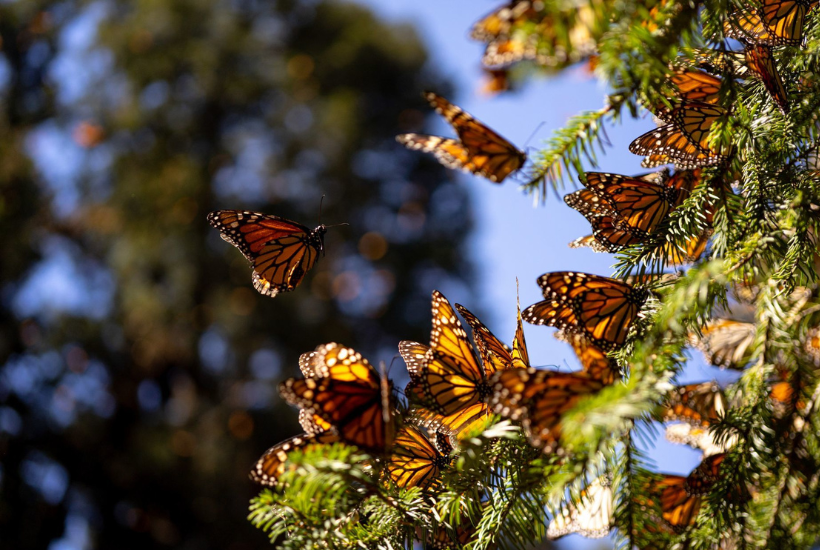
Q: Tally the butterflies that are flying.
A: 2